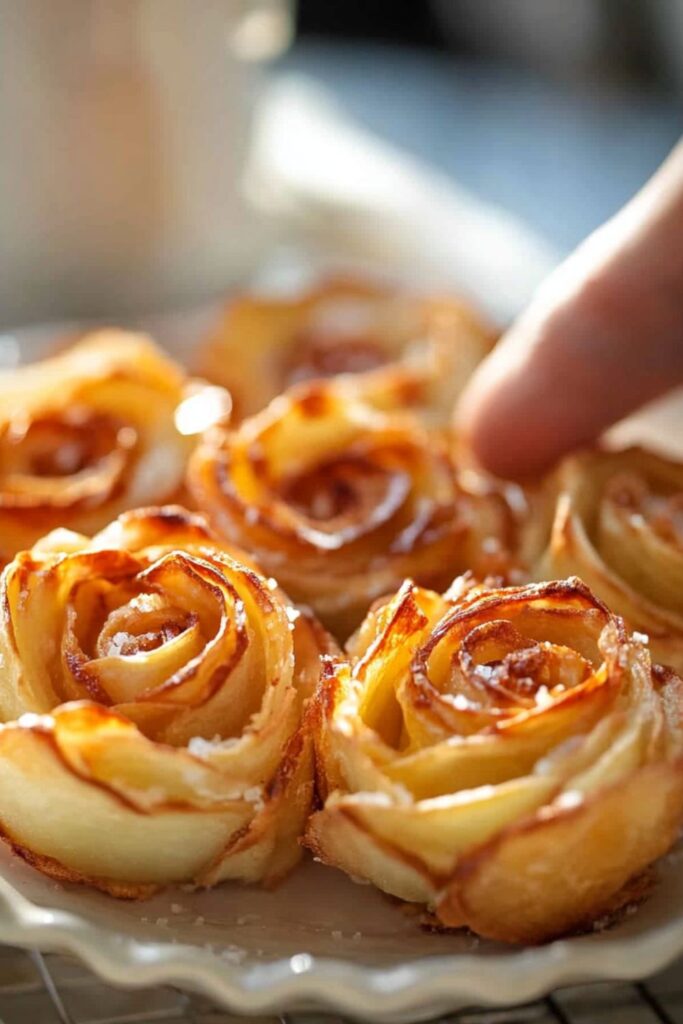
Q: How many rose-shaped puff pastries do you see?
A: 6